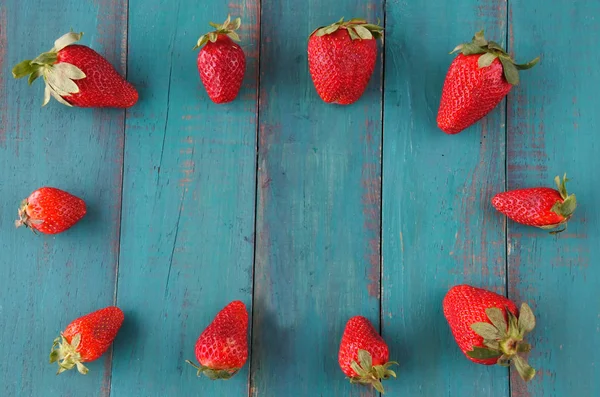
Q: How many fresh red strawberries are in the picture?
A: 10